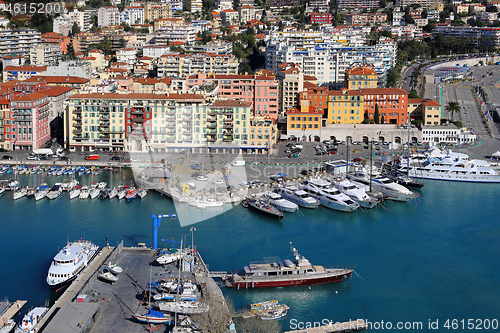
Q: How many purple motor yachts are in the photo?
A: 0